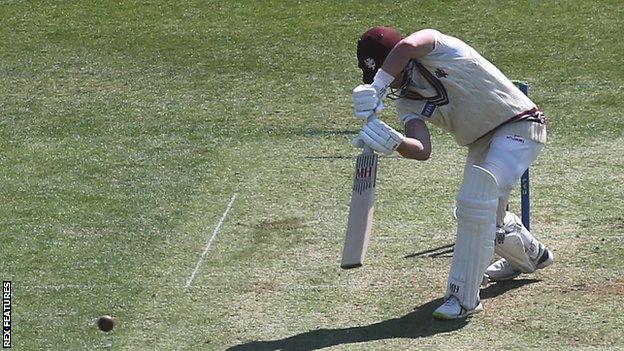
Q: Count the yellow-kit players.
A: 0